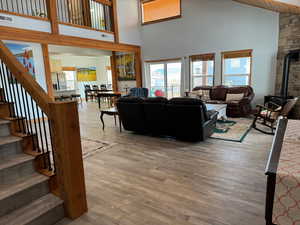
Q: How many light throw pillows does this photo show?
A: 2